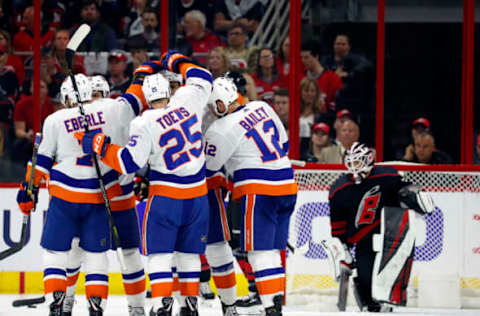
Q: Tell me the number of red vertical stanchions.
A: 5